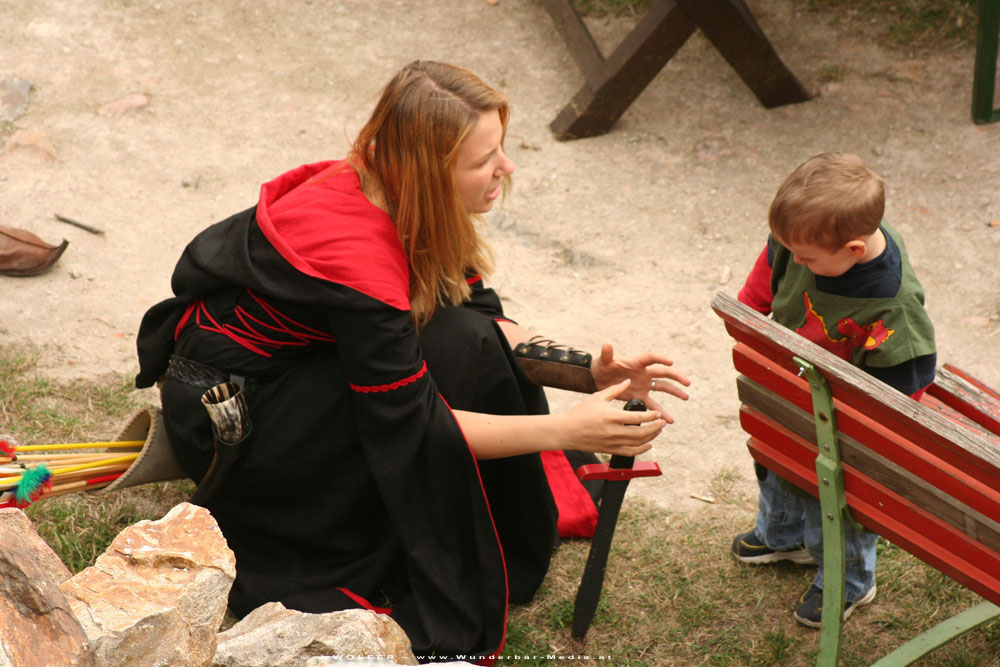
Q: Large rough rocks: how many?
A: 3